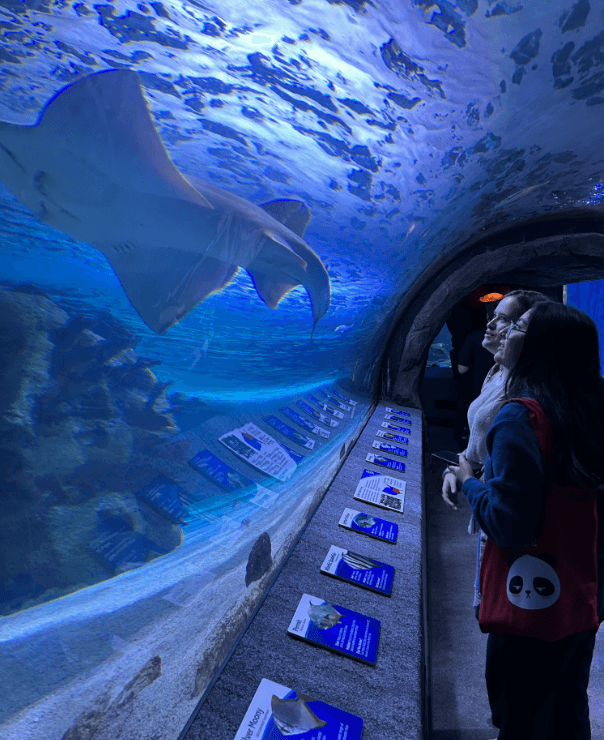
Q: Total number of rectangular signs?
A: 11